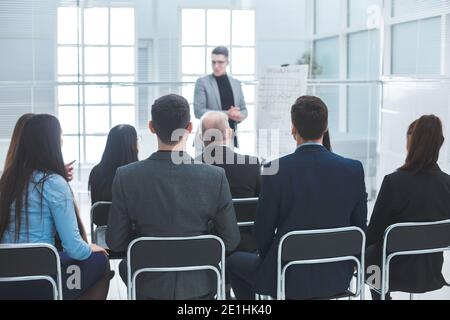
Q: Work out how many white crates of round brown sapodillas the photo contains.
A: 0